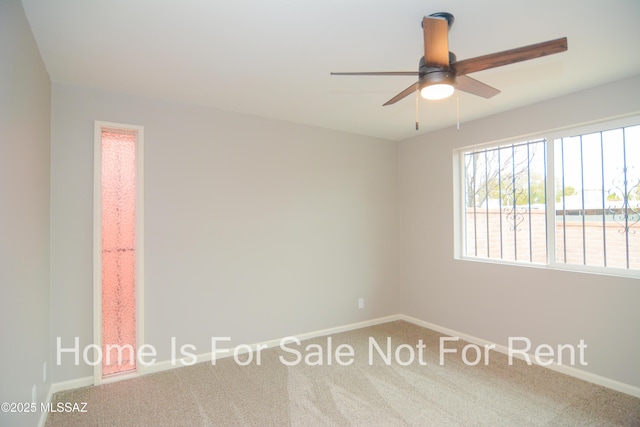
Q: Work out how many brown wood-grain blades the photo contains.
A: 5